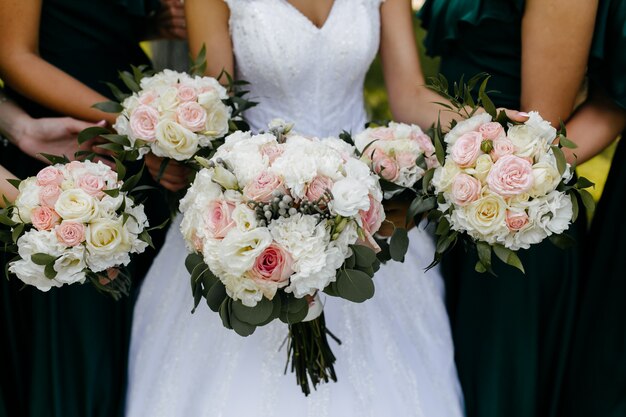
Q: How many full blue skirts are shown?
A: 0